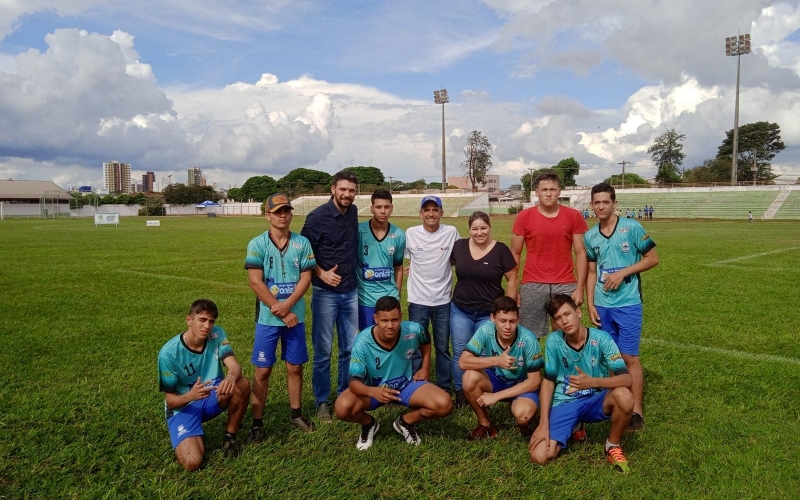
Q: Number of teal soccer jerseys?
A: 7